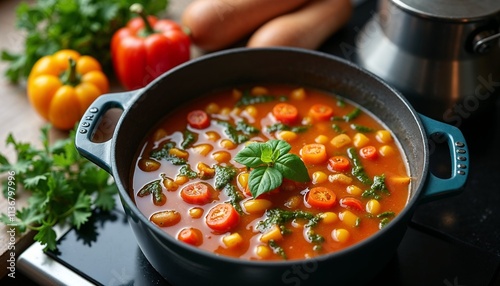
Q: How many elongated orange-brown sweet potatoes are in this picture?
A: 2